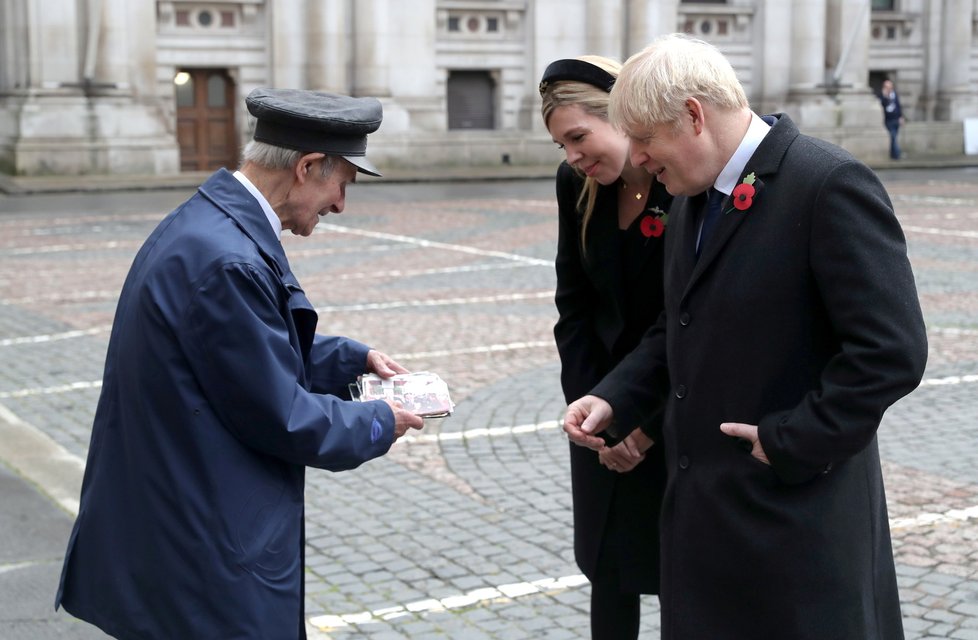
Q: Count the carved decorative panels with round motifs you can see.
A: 4